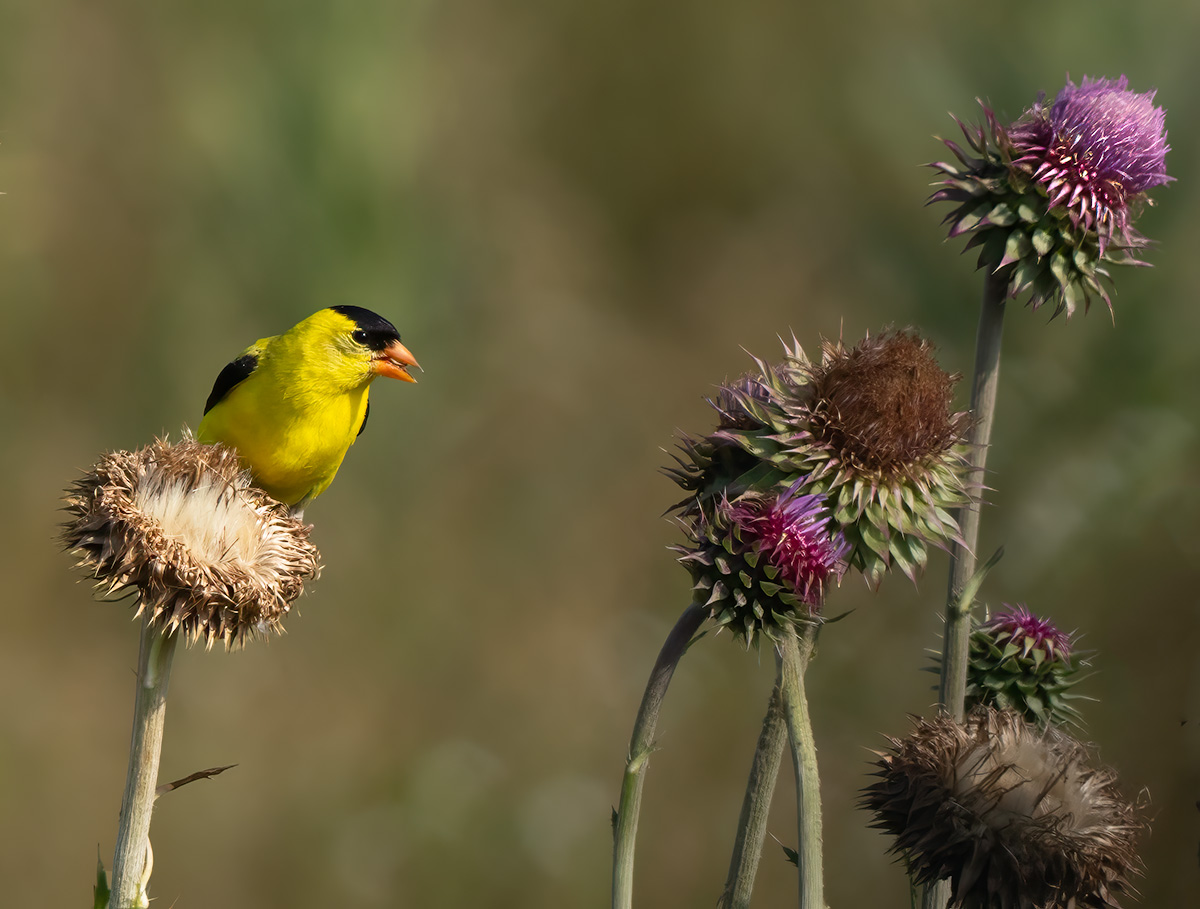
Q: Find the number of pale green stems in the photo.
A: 5